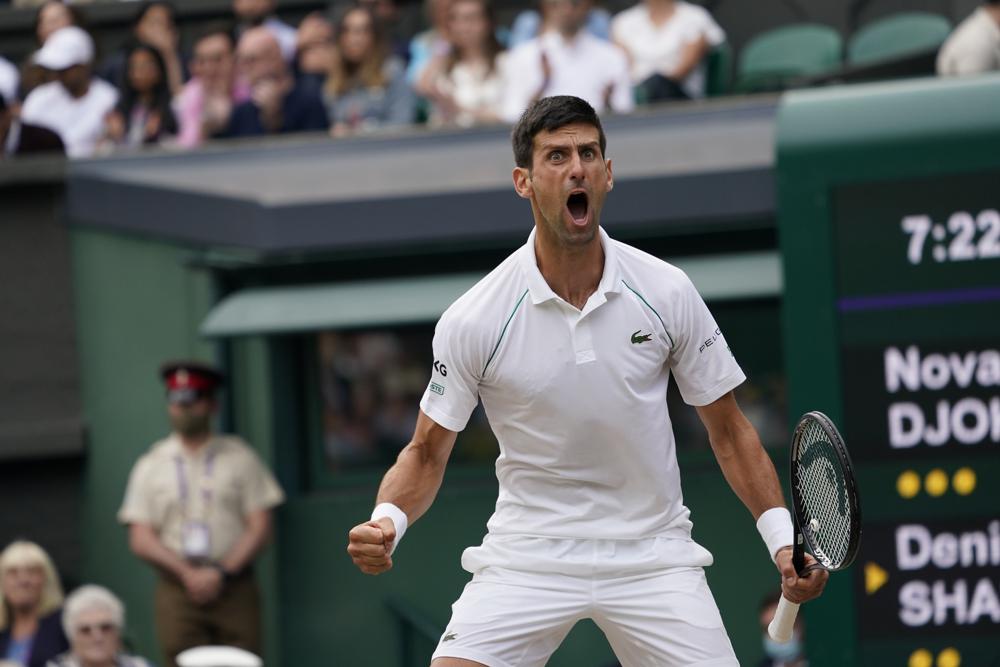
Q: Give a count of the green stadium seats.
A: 2